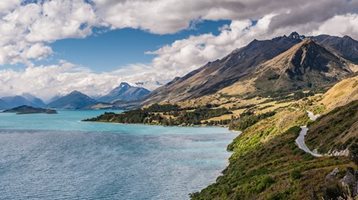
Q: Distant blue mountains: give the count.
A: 3